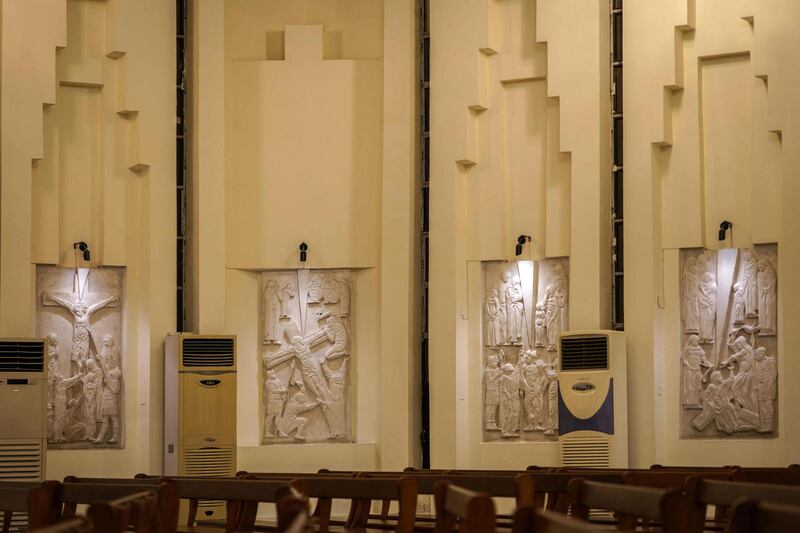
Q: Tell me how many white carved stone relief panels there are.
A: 4